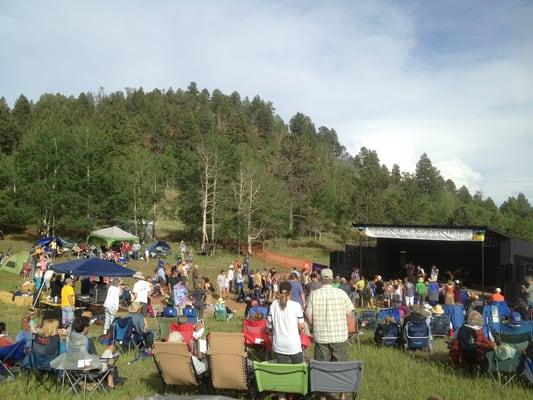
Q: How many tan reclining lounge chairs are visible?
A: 2